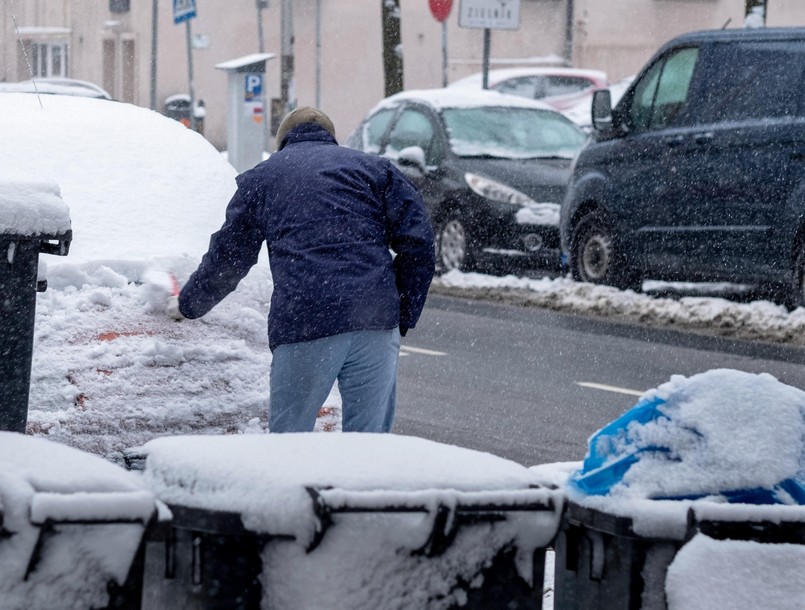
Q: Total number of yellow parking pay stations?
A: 0